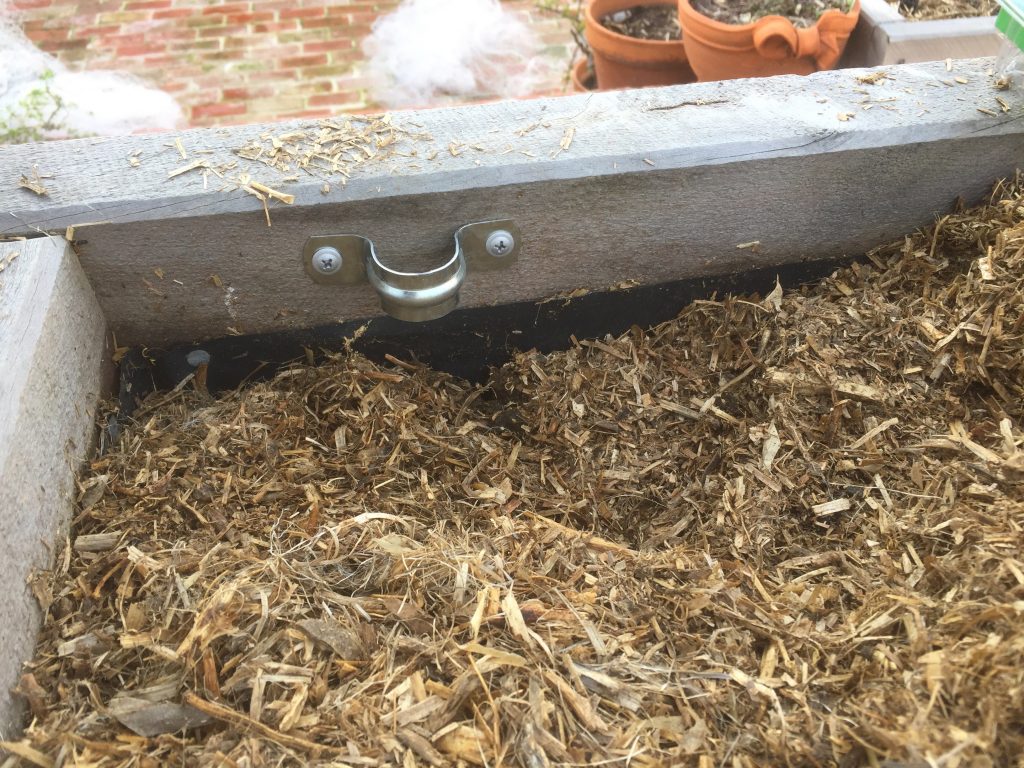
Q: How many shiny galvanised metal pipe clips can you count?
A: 1